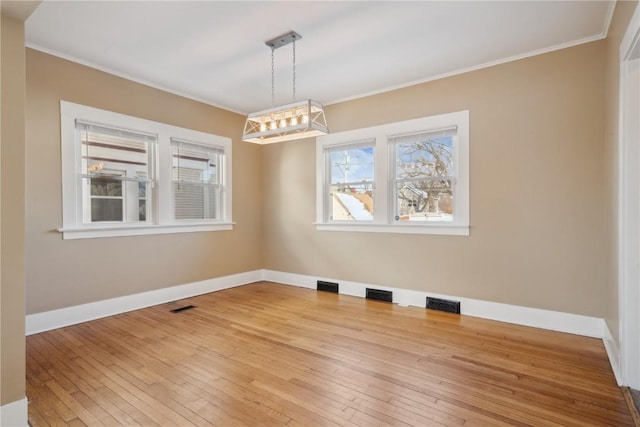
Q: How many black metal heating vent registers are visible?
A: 4